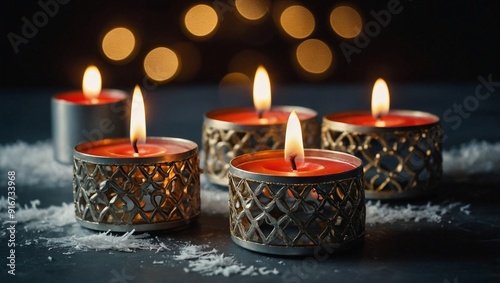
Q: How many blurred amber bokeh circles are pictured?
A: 7